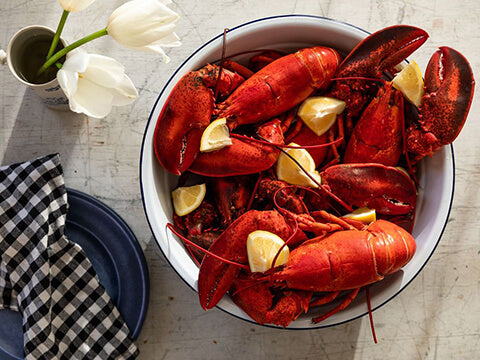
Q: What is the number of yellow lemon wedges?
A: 7